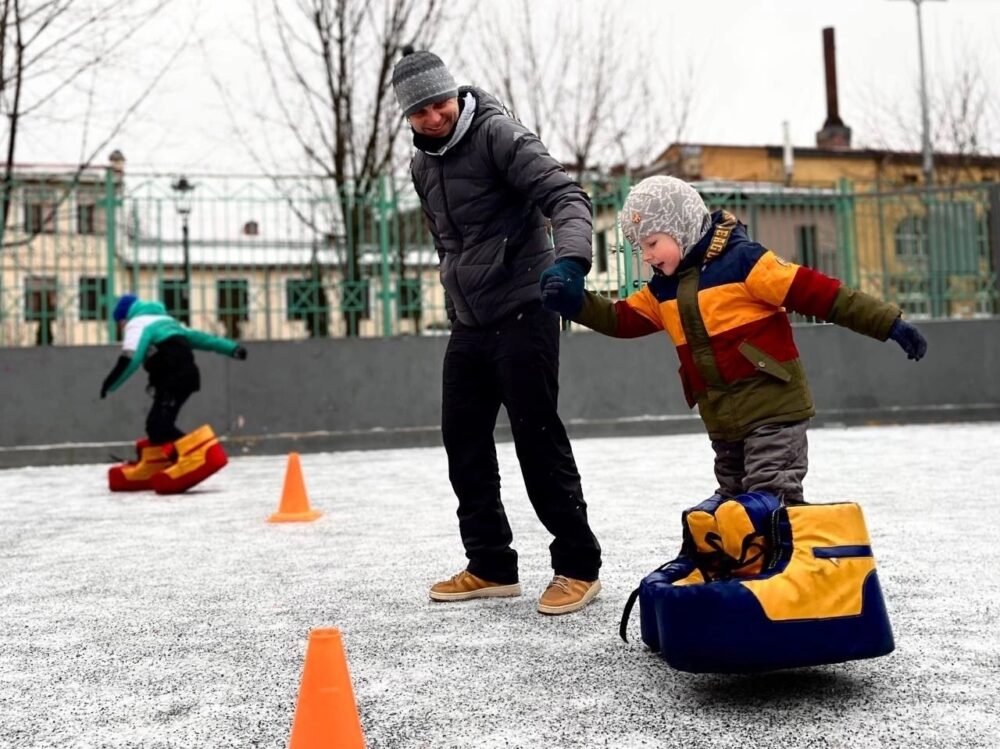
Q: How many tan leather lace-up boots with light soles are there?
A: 2